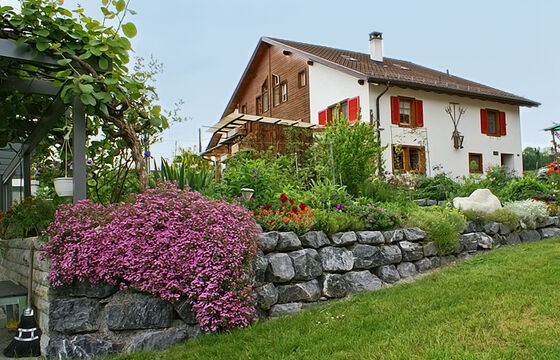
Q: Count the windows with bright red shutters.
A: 3